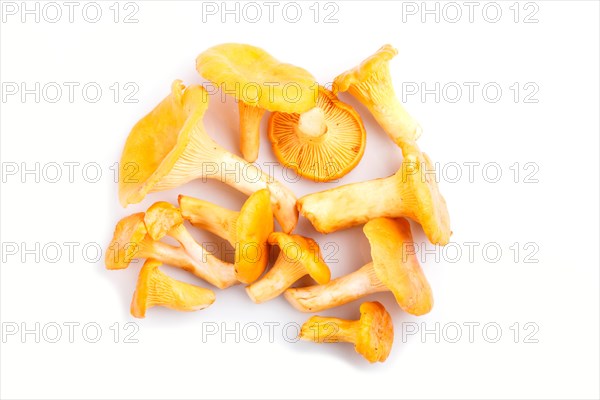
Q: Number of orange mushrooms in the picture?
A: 12